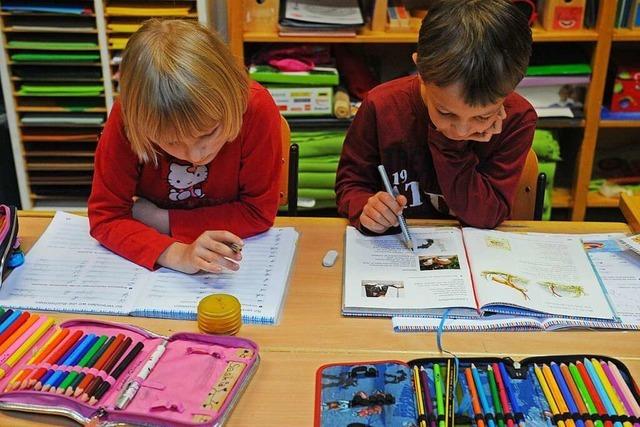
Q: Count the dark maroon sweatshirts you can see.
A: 1